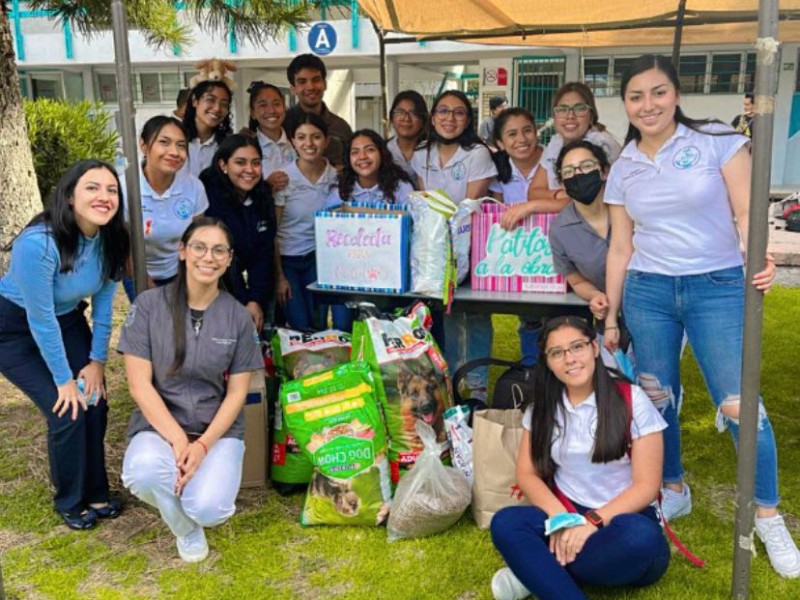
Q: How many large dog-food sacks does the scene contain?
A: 3